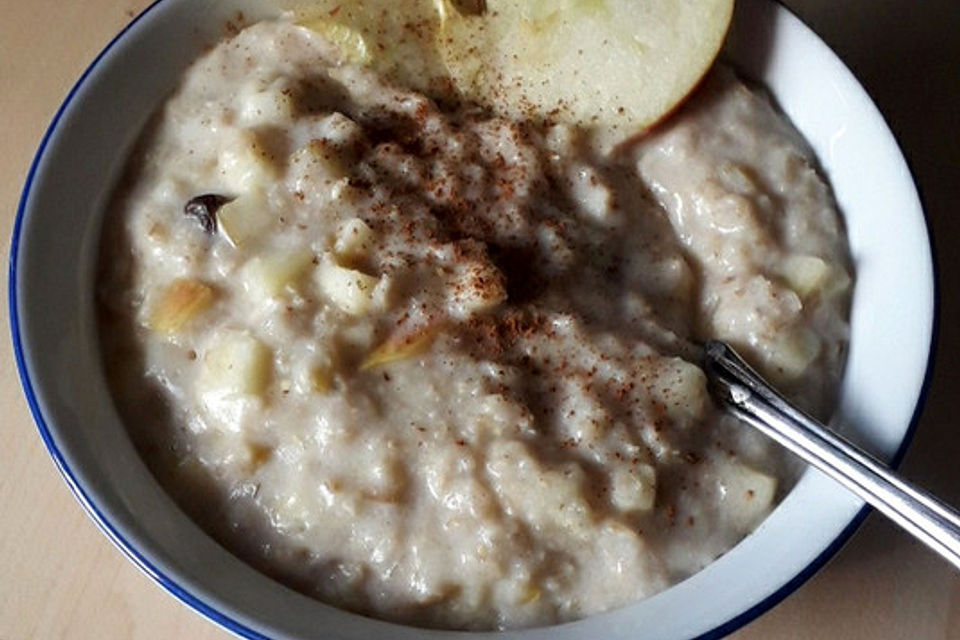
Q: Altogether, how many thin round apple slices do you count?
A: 2